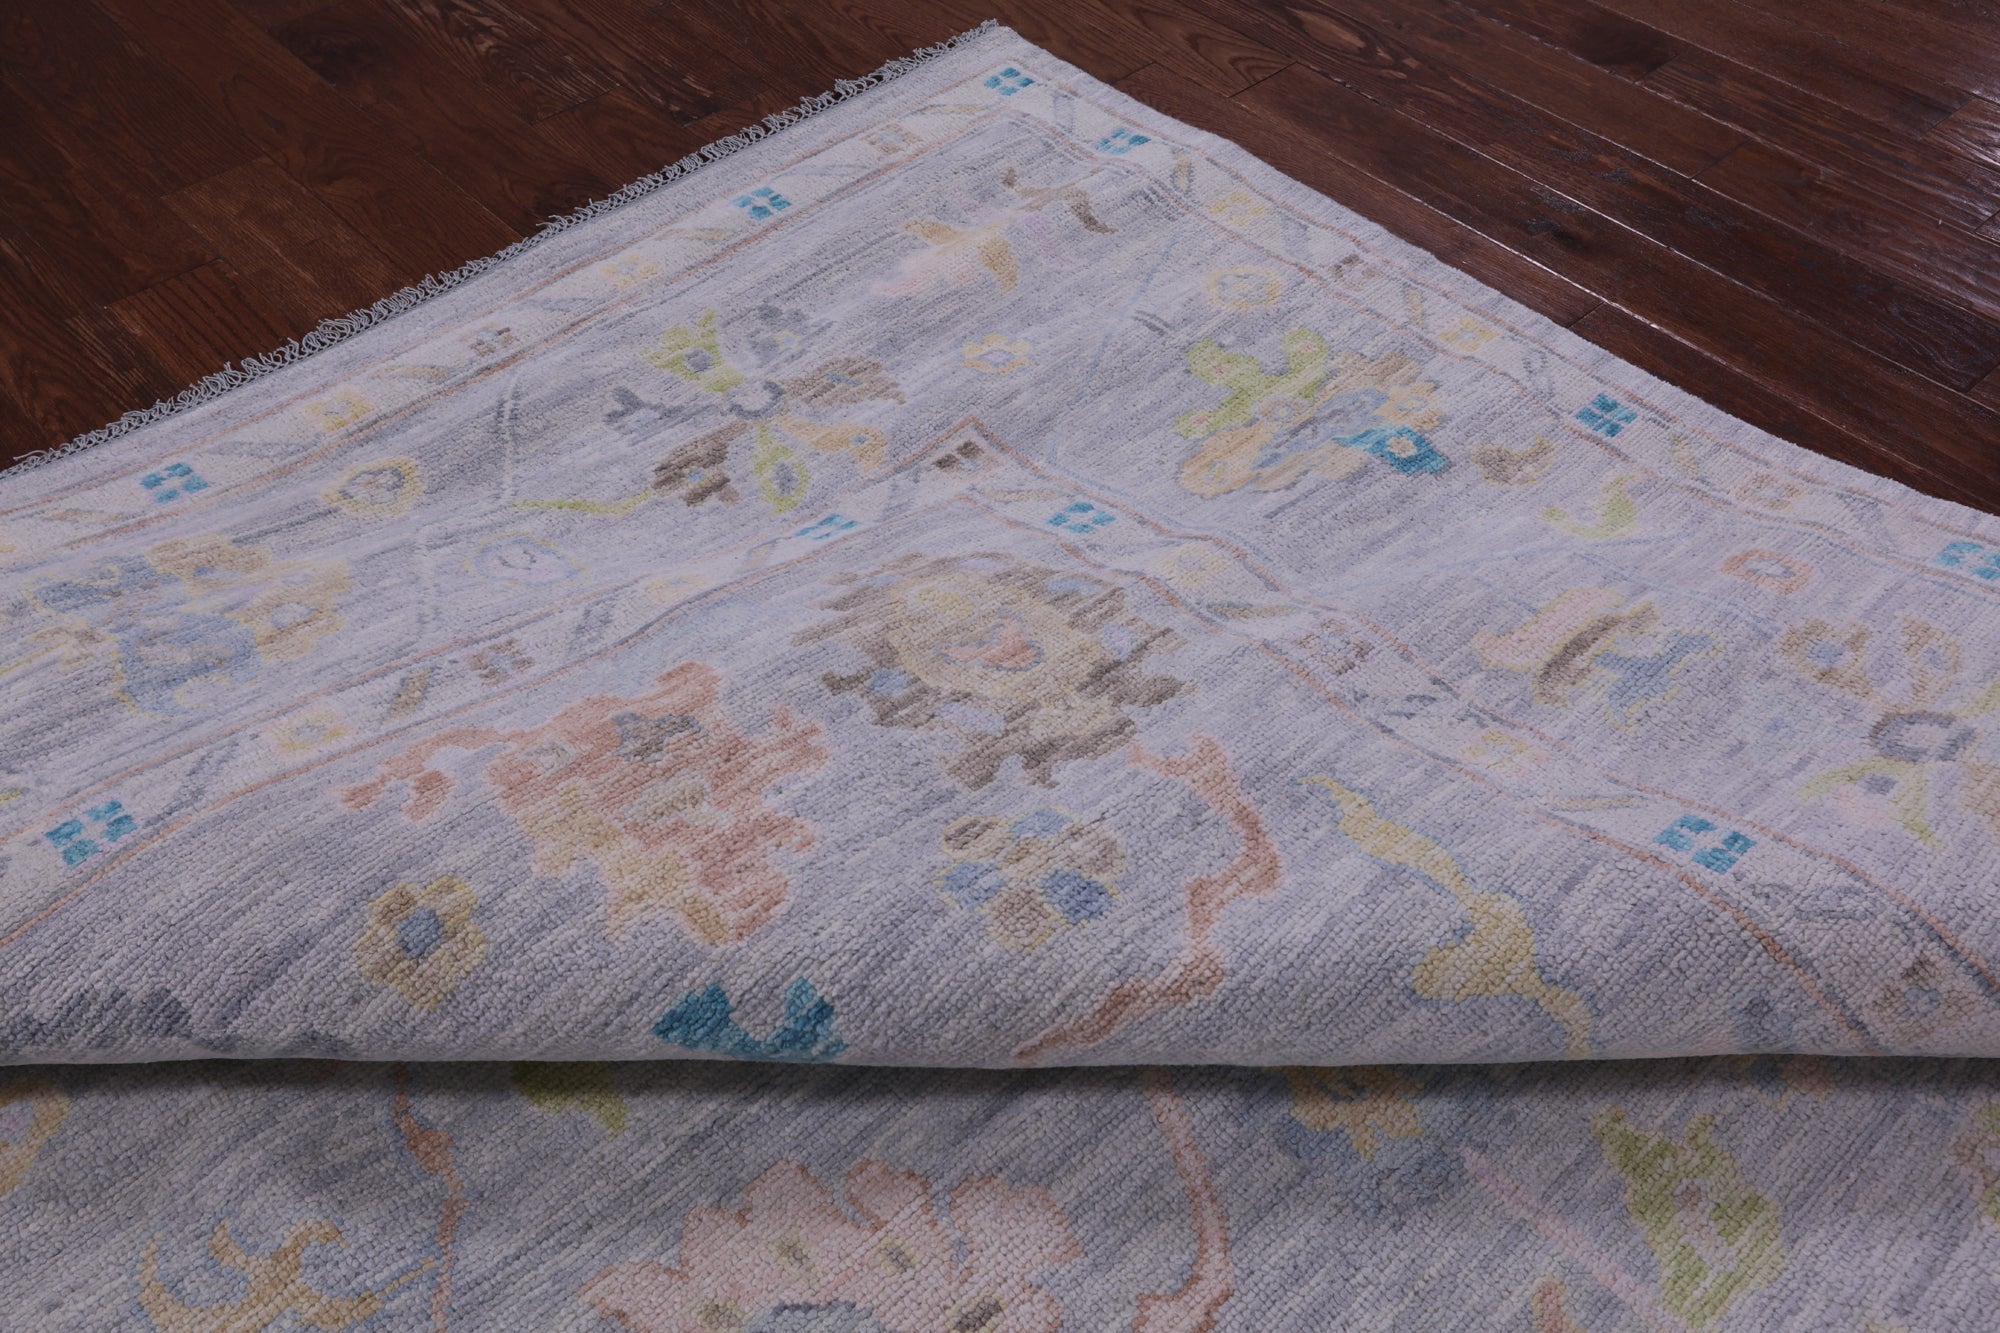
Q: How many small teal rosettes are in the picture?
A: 10